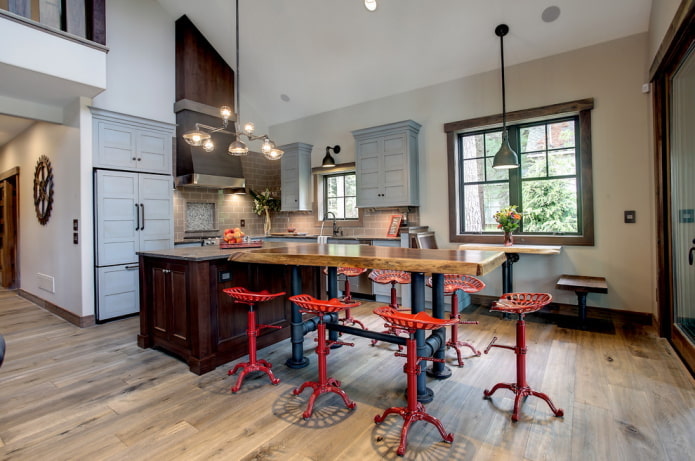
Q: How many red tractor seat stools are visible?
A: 7